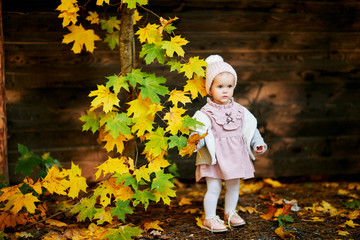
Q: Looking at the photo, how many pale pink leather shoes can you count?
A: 2